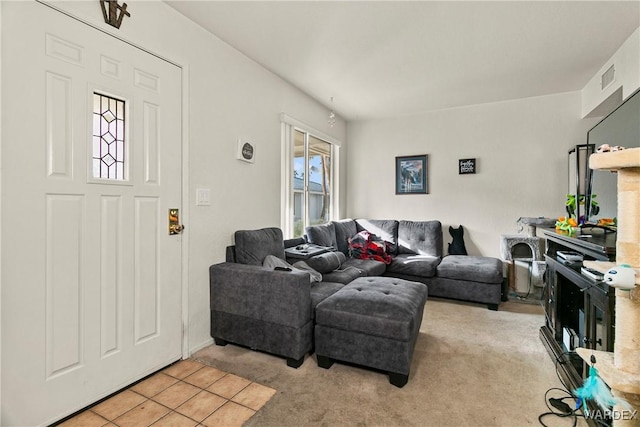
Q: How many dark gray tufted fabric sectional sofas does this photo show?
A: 1